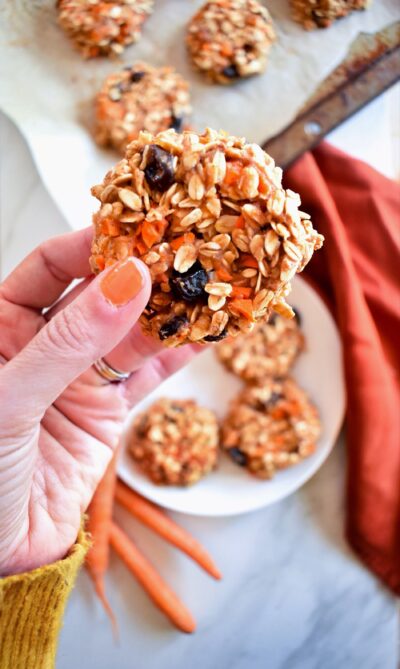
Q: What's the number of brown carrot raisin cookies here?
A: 8